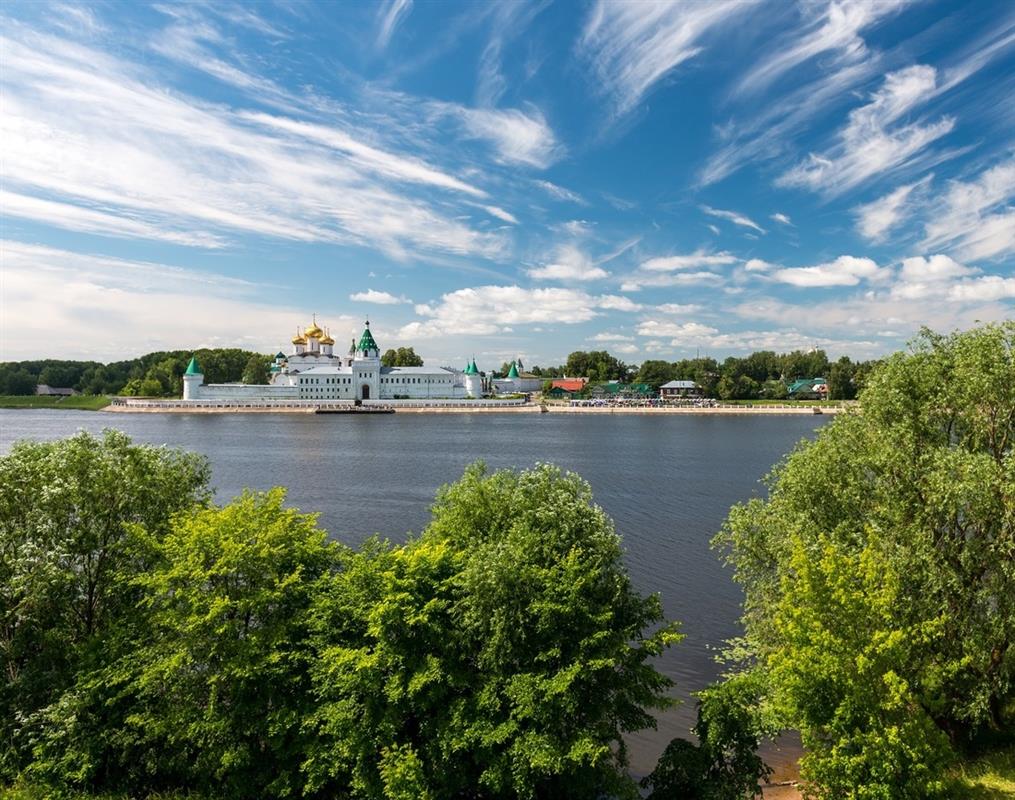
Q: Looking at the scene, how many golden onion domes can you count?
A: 5